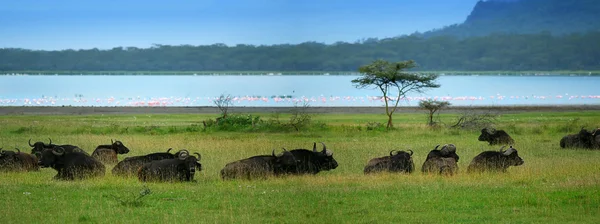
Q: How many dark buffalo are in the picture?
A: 14